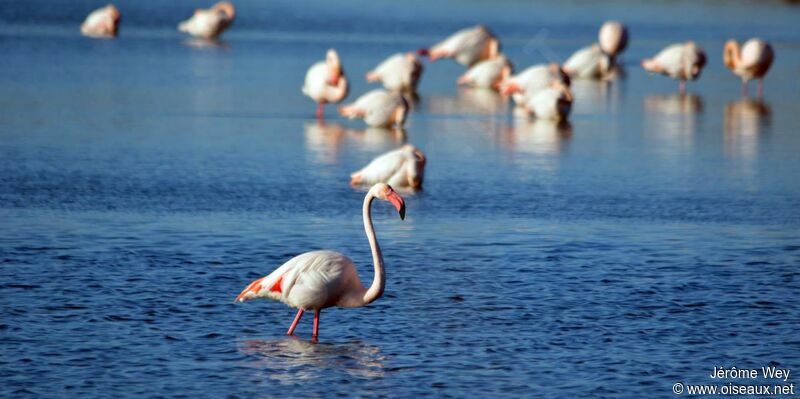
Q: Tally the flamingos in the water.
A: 15